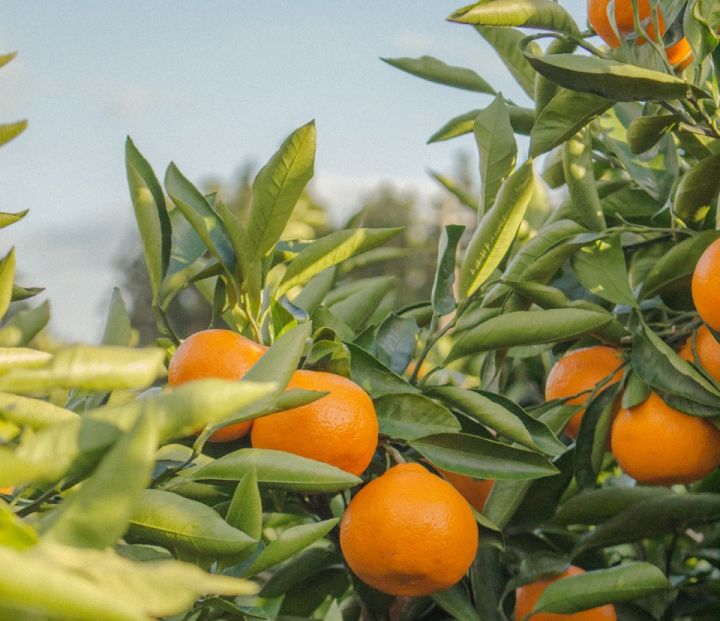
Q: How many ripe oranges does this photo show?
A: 11